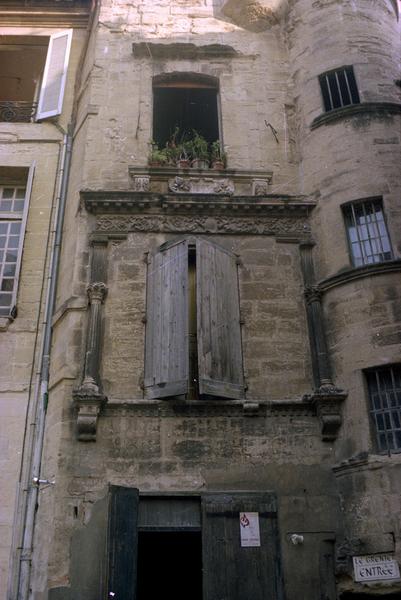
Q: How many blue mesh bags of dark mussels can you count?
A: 0